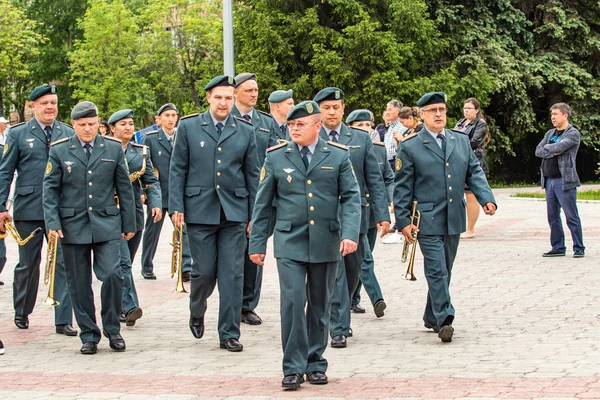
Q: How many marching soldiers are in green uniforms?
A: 11